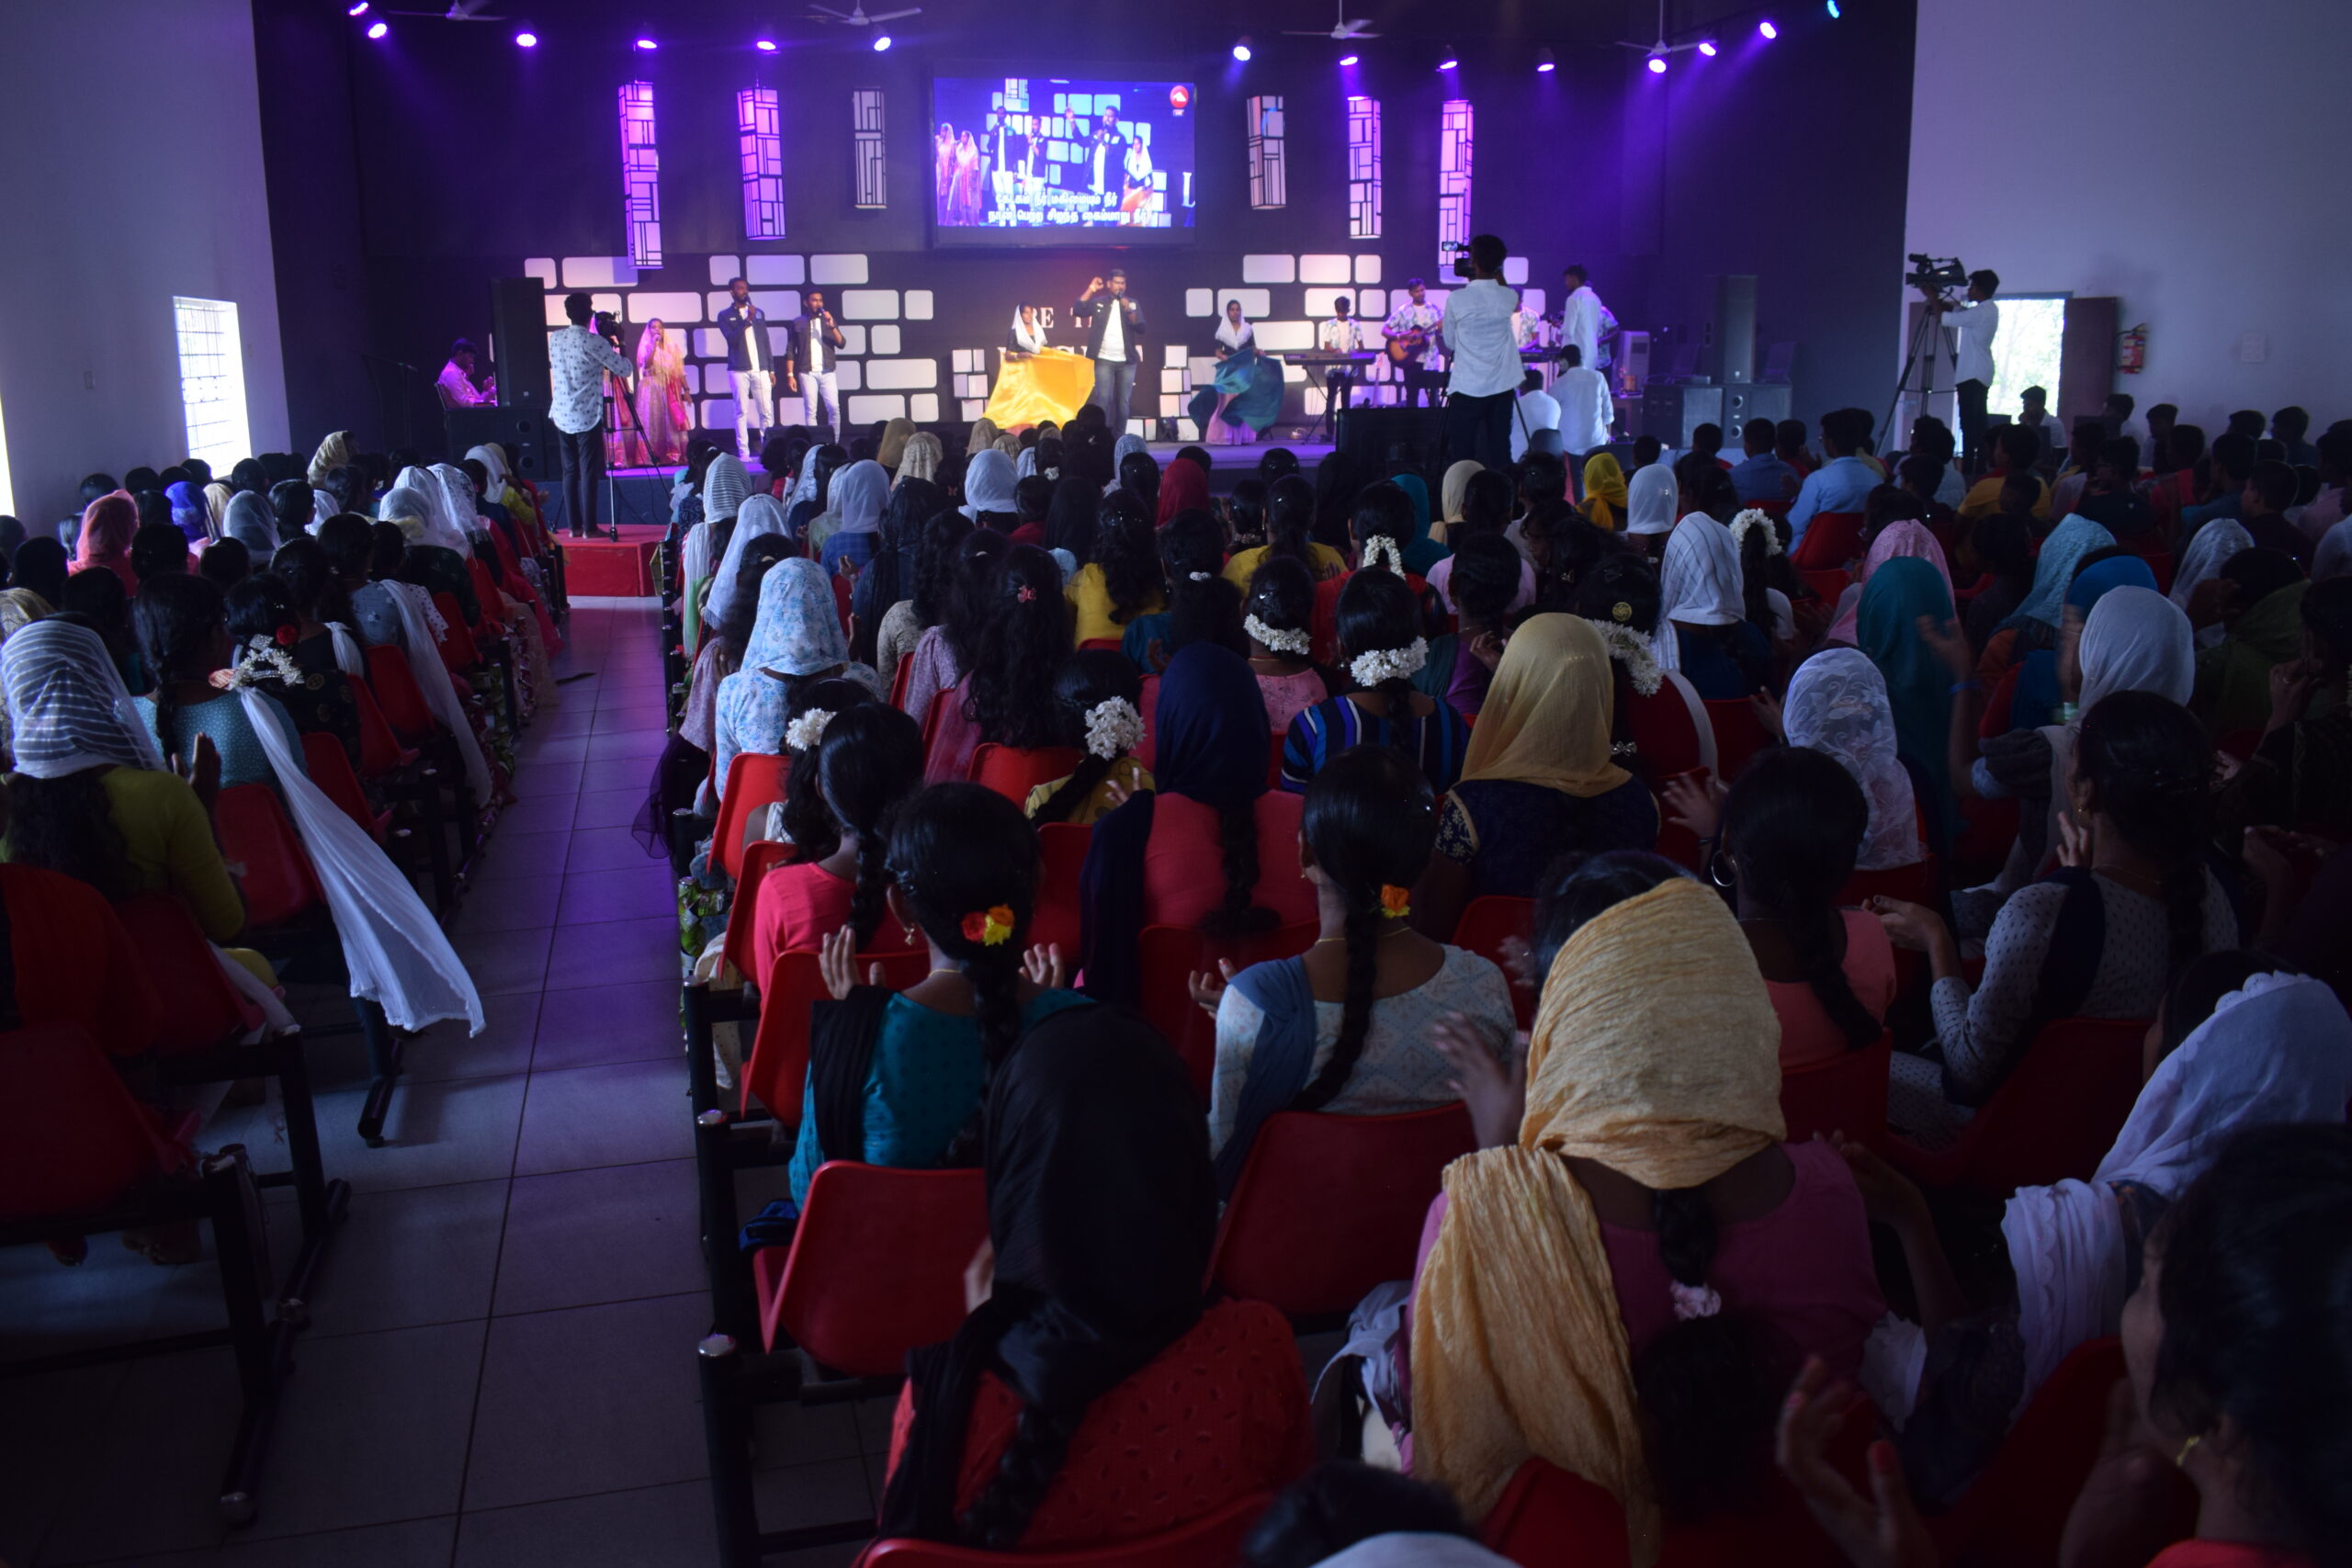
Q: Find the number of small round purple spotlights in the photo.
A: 13